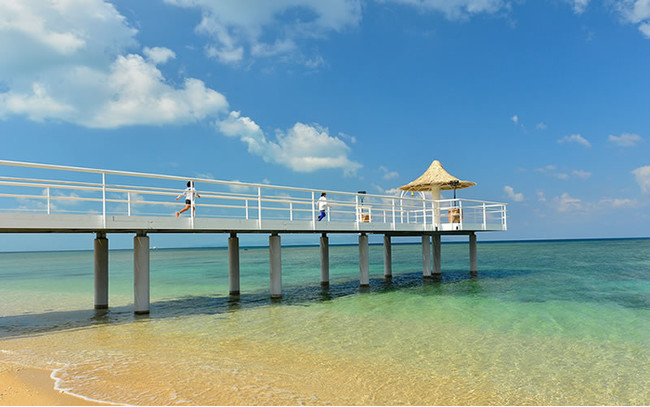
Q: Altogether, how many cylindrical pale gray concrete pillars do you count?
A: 10